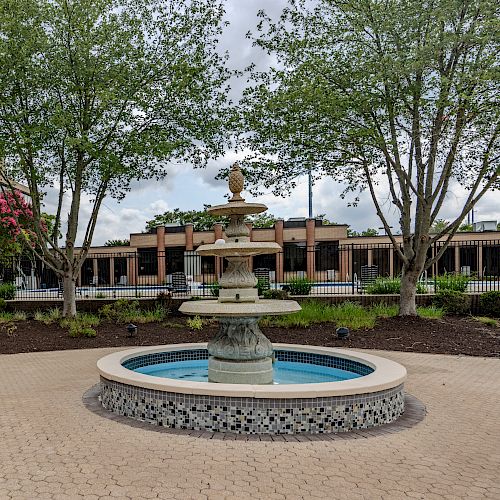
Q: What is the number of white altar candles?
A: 0